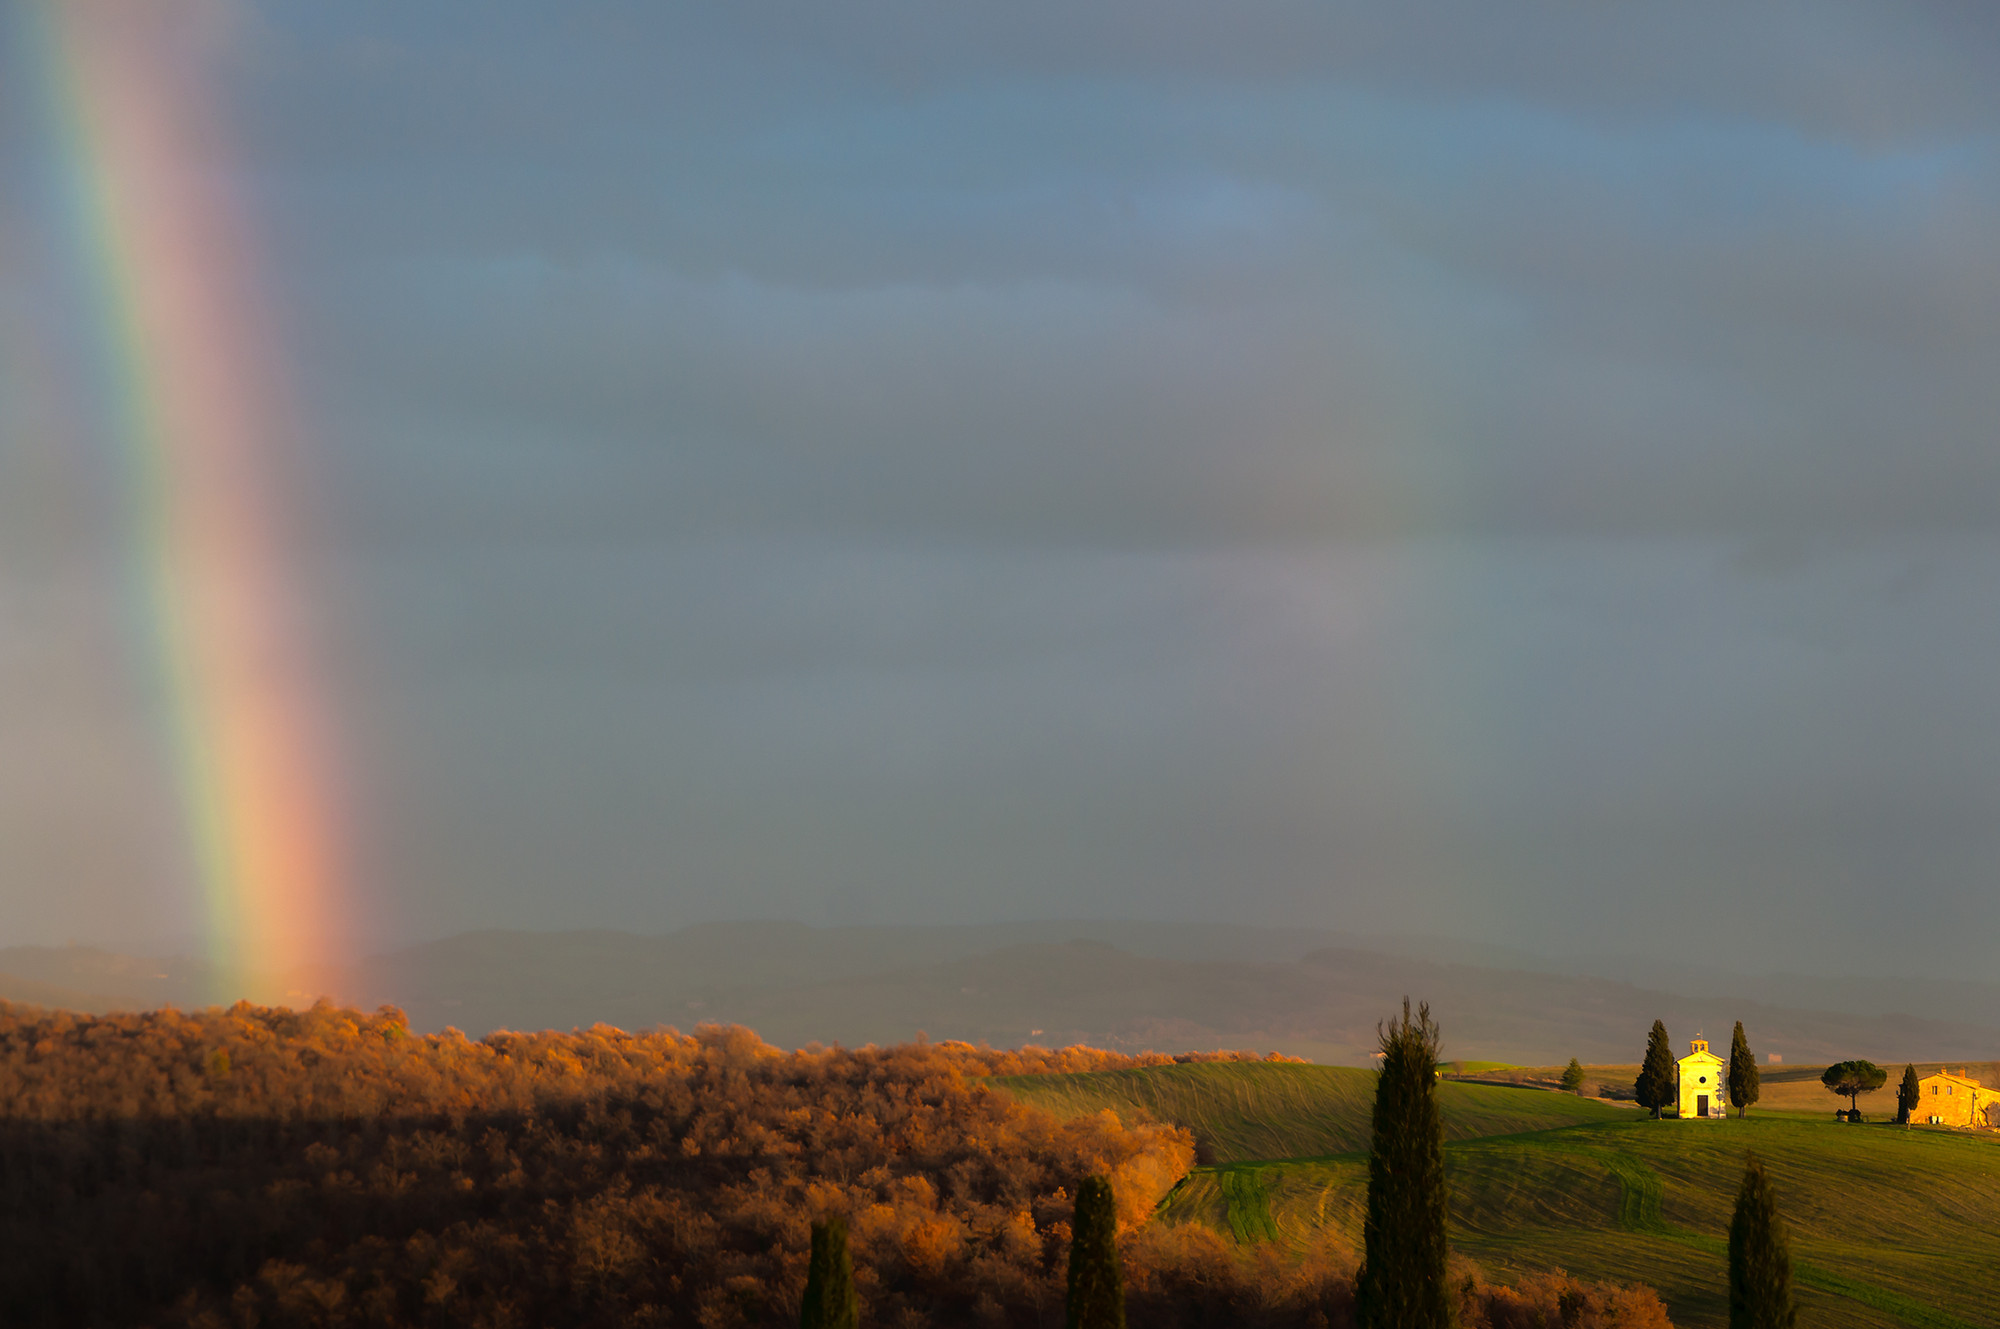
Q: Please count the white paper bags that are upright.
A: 0